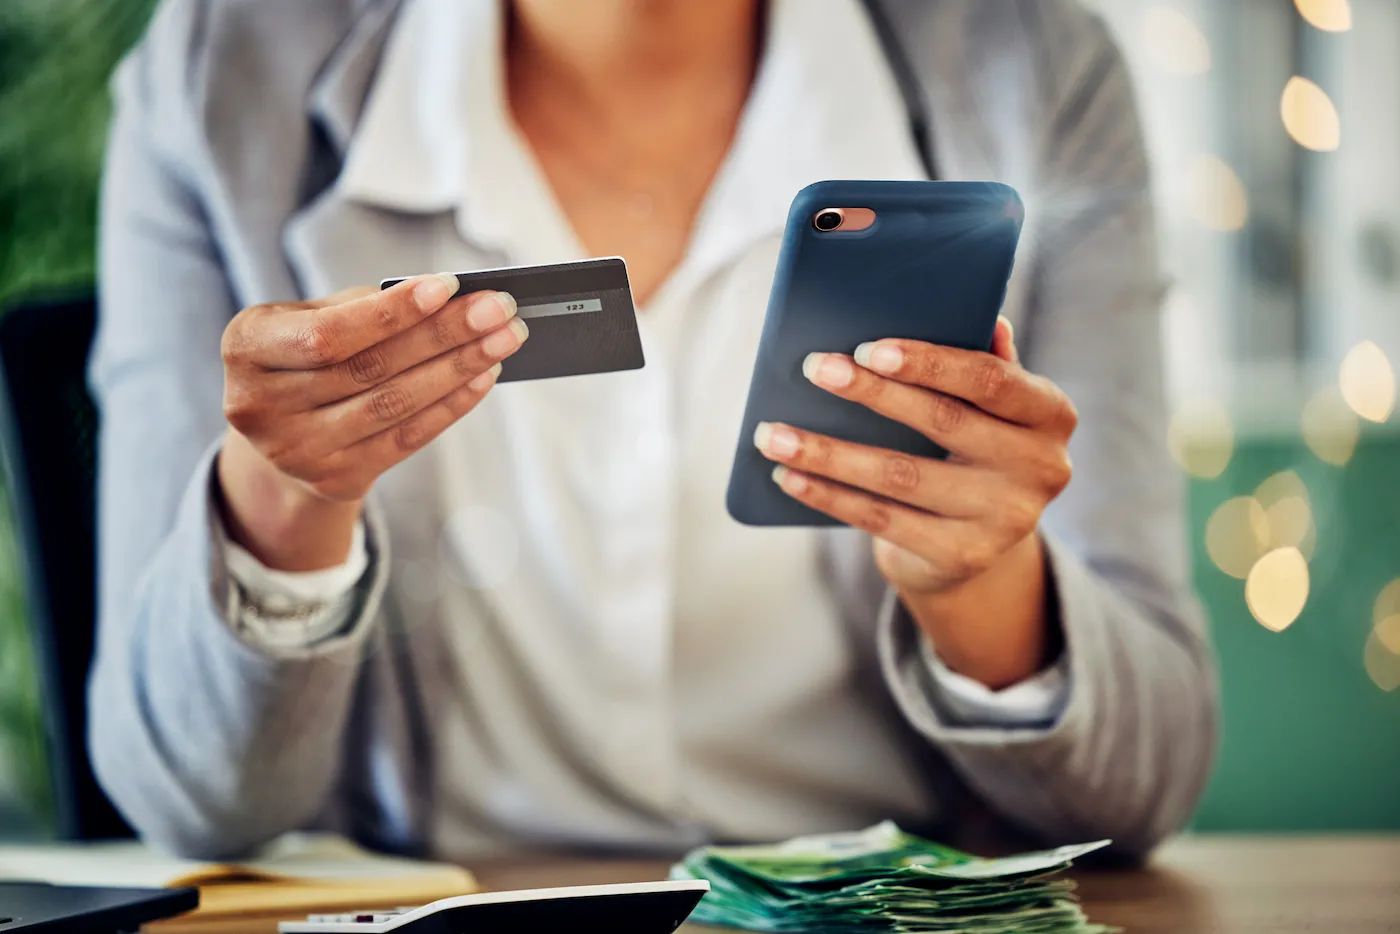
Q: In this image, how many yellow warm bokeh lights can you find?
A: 13